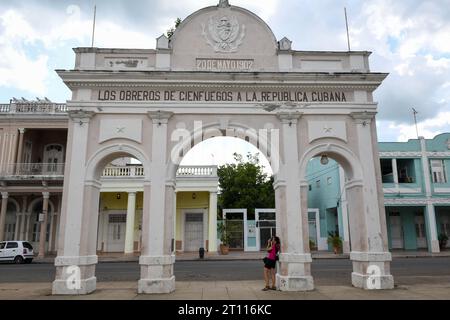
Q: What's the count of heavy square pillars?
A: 4